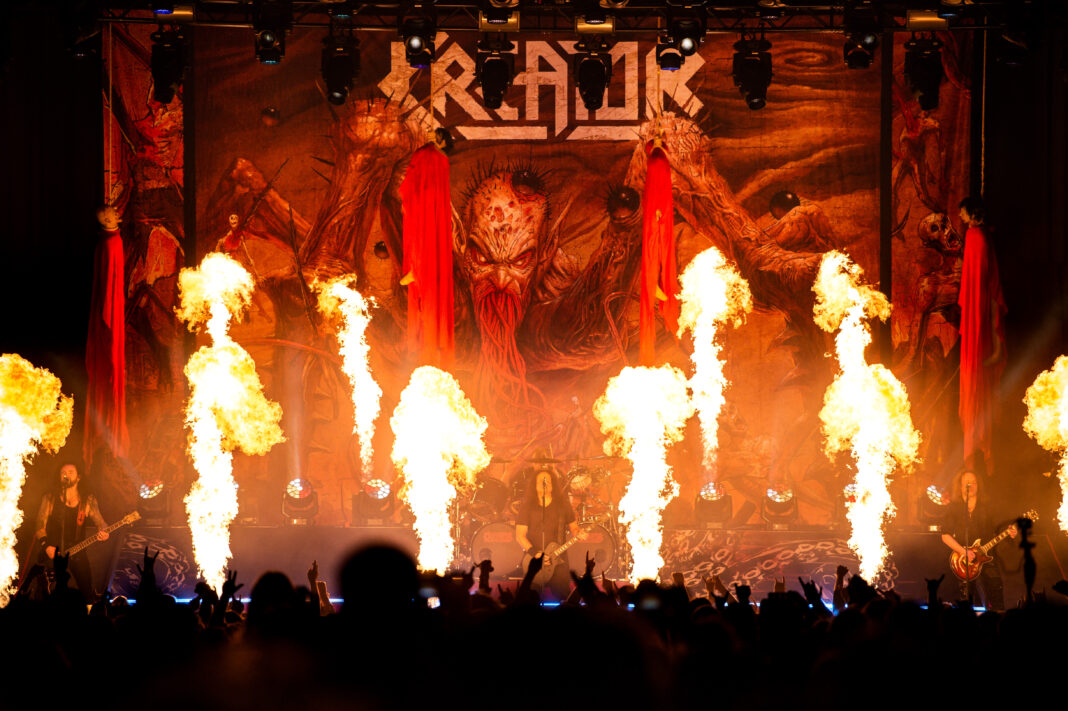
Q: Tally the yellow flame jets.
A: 8